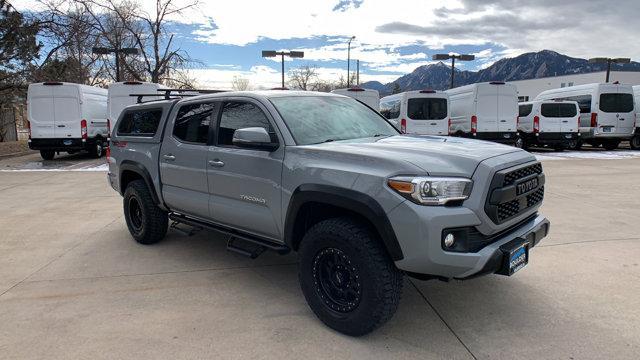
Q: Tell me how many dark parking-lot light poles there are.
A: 4